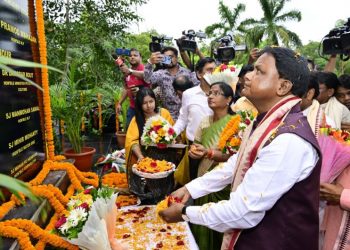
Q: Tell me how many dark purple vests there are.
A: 1